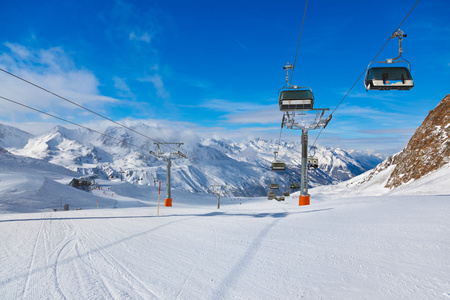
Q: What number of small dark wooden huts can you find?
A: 1